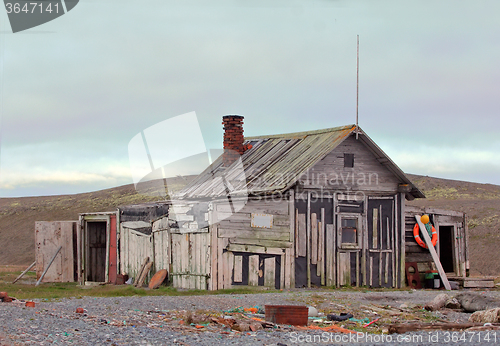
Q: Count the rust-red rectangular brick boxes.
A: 1